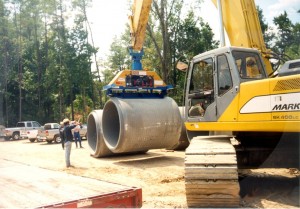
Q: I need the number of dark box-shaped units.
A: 1